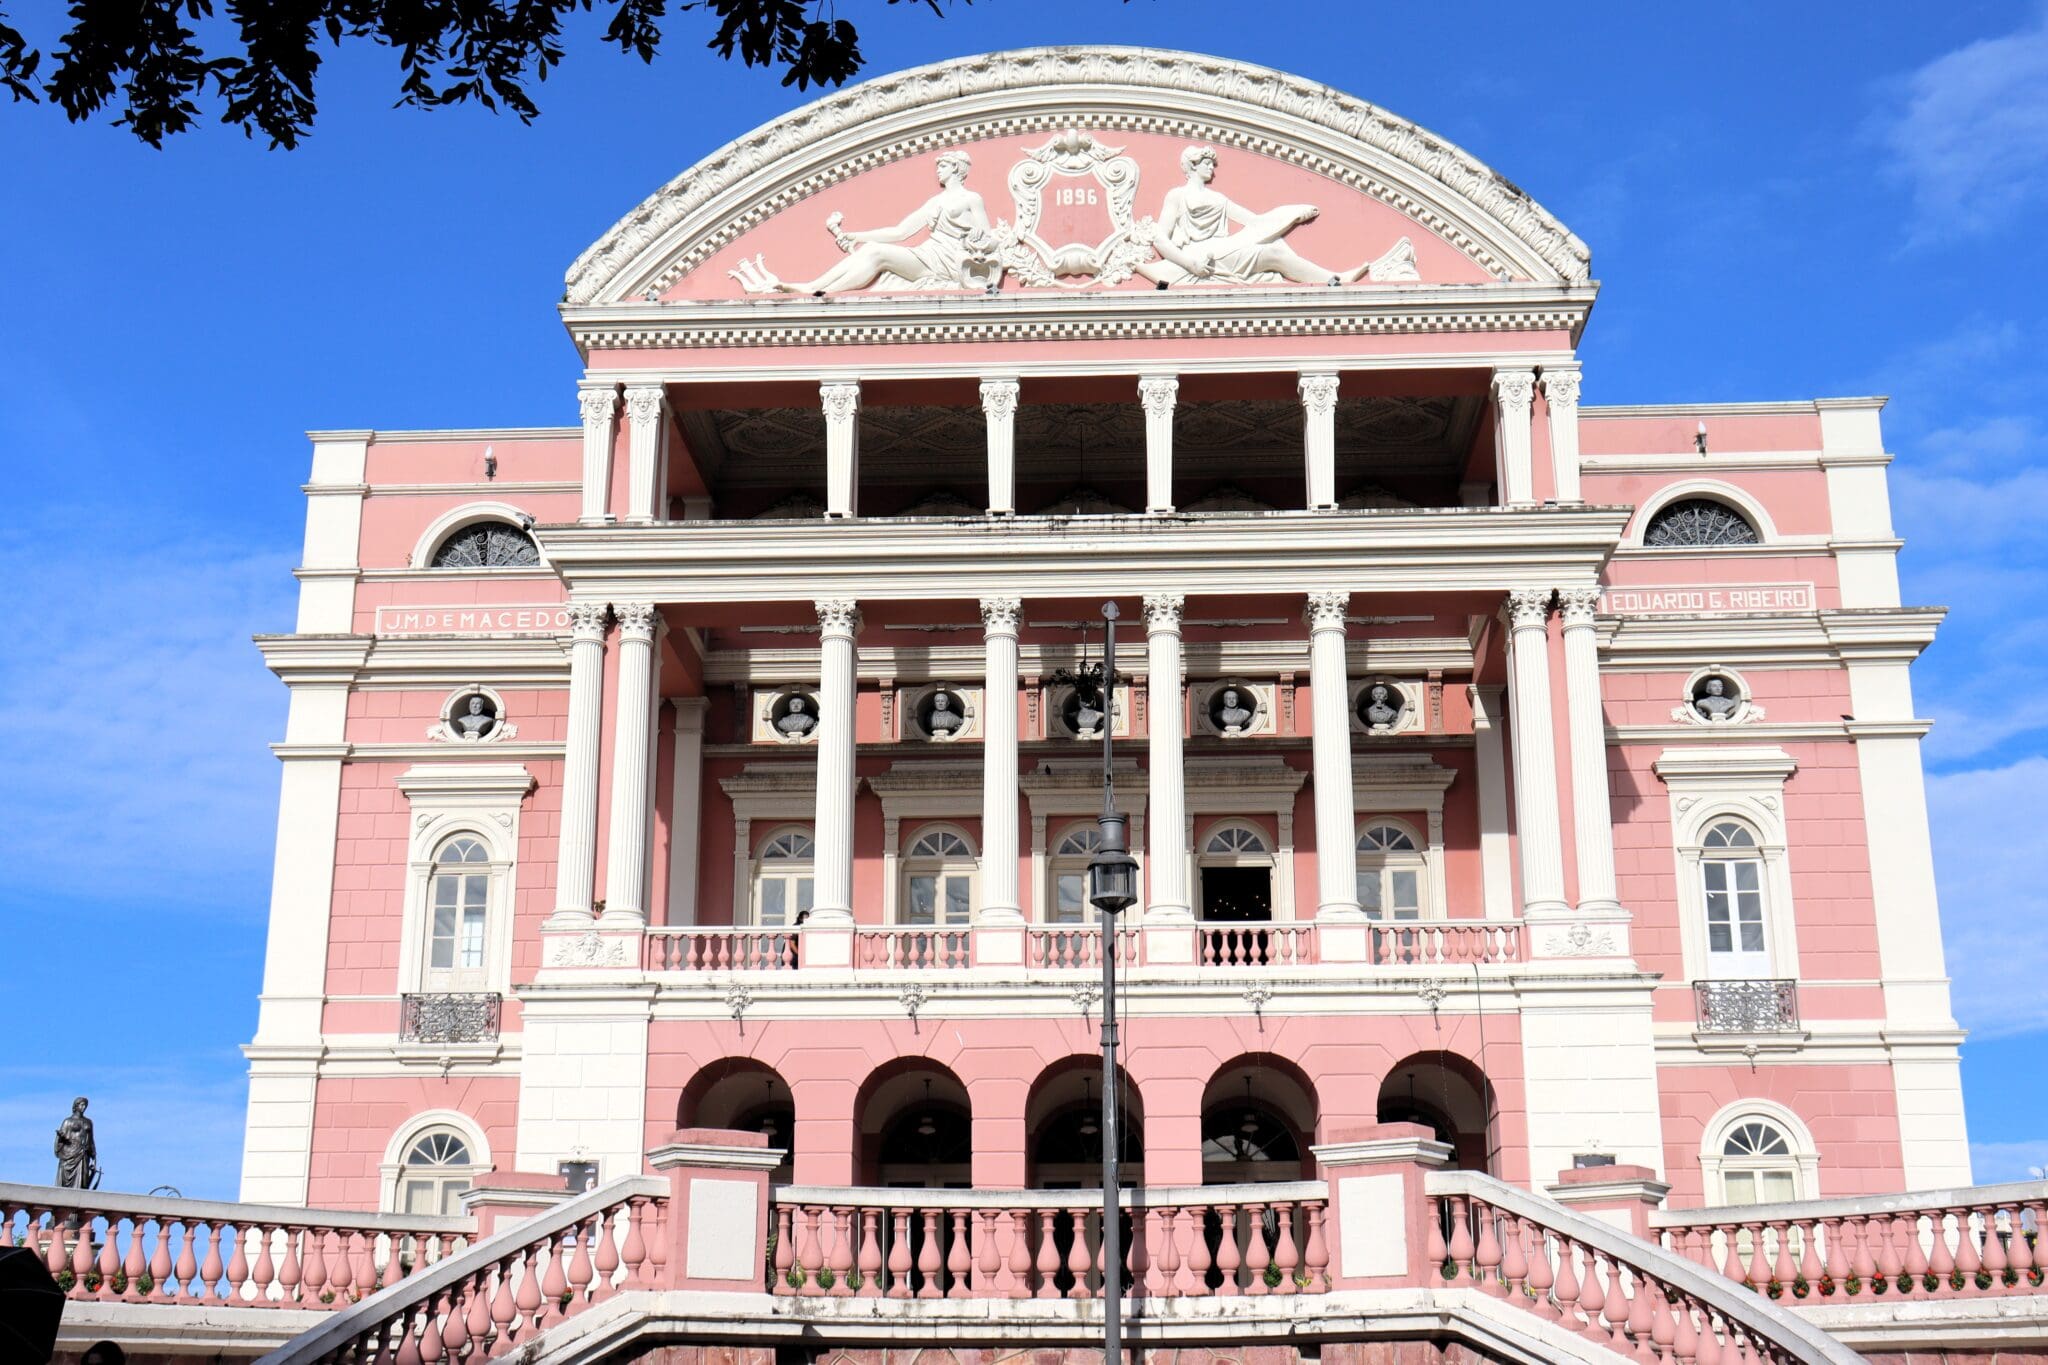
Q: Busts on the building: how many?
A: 7